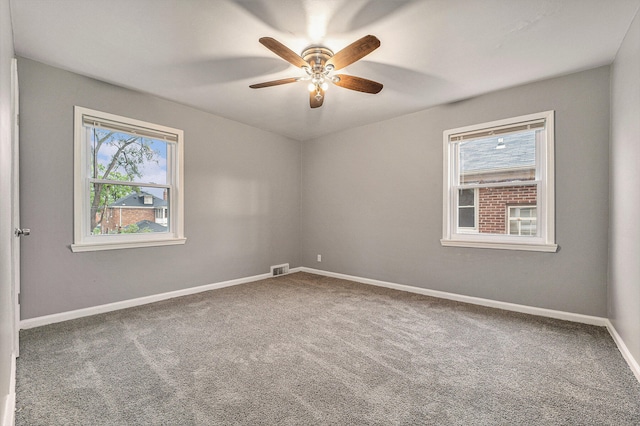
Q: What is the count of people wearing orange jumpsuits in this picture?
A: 0